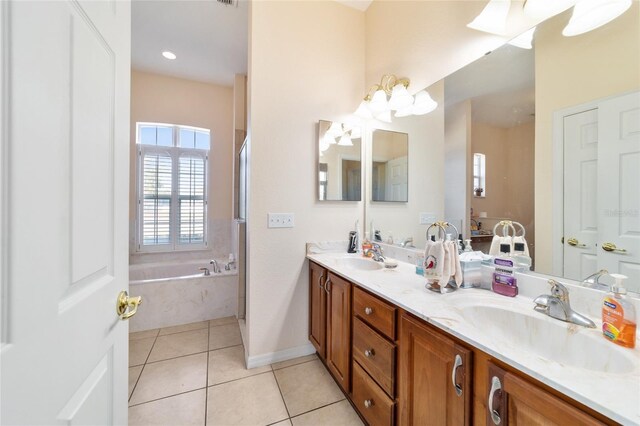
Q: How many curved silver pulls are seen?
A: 4